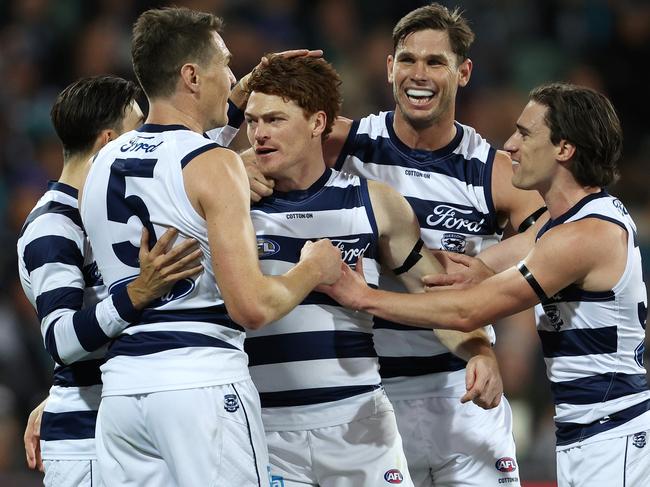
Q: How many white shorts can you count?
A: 5